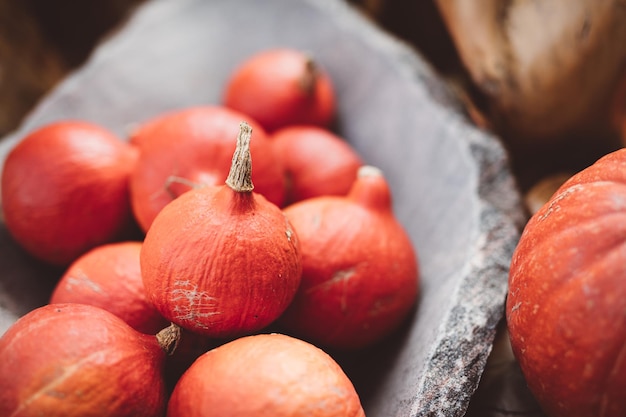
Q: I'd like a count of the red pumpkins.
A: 10